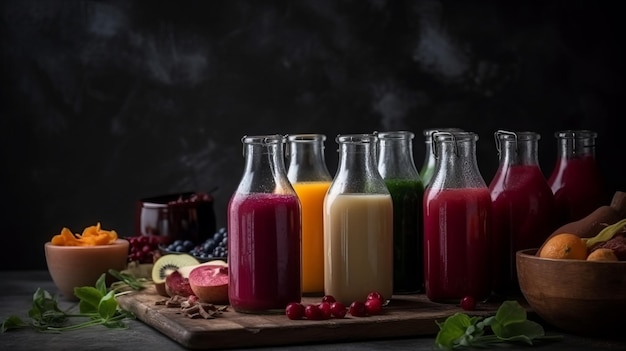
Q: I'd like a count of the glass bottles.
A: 8